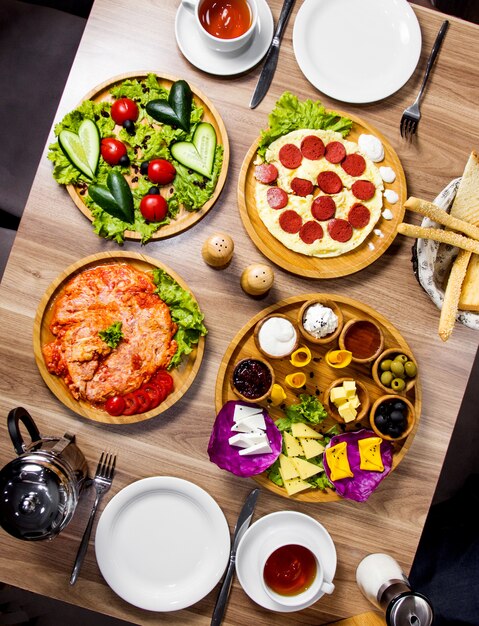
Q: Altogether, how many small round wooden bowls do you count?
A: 7